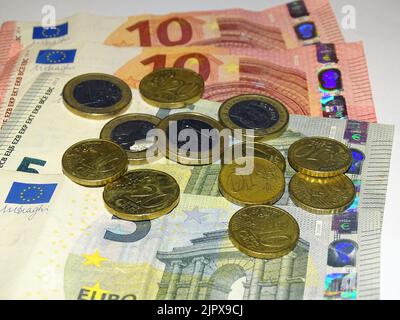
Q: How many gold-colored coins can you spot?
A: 8